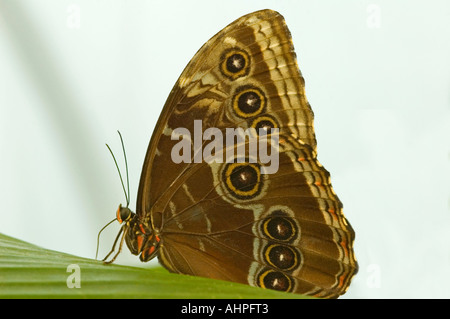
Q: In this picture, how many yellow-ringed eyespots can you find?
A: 7